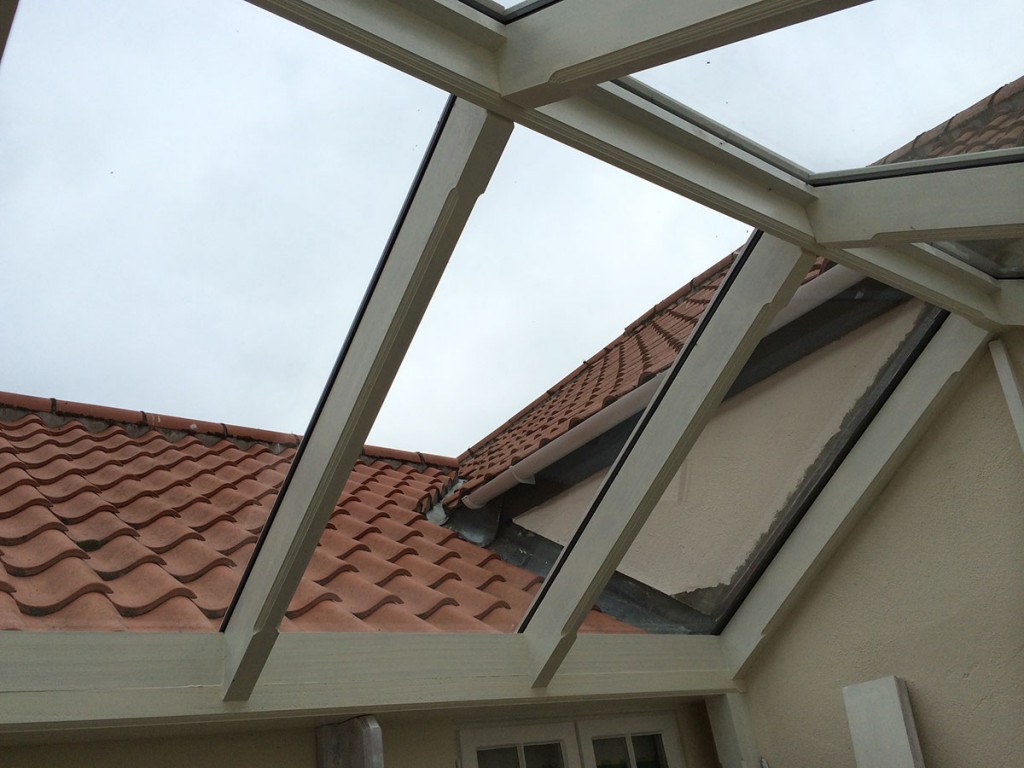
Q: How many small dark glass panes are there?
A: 4